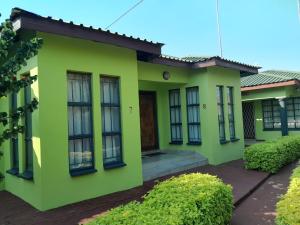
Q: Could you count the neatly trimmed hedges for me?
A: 3